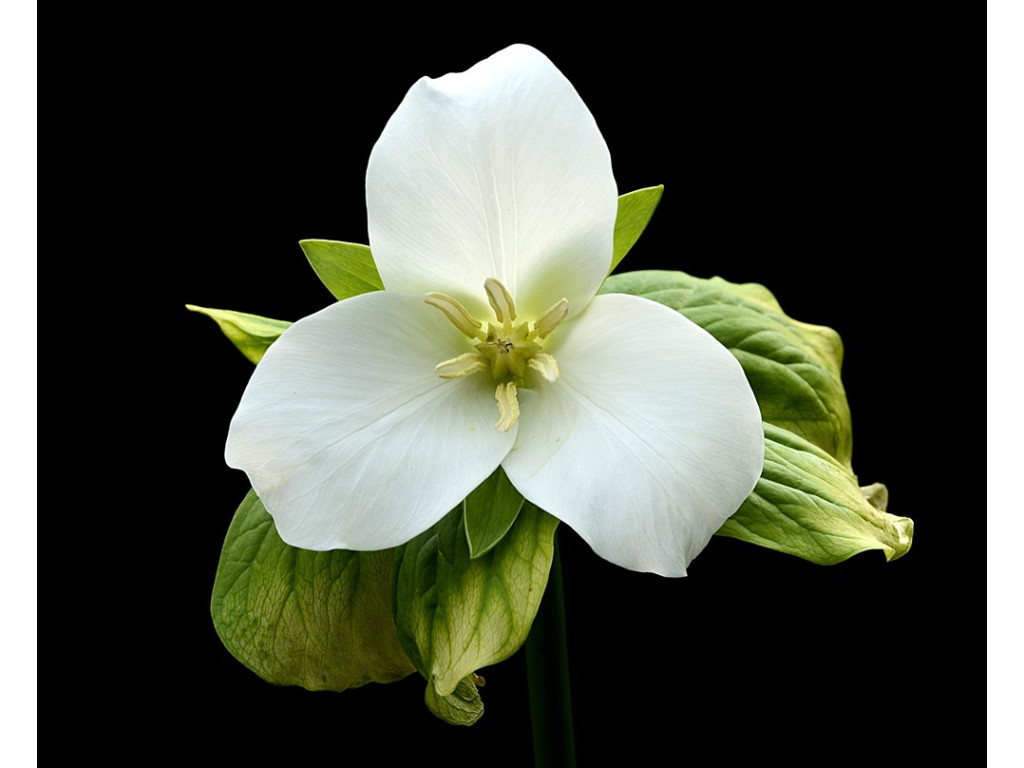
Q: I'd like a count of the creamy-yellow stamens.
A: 6